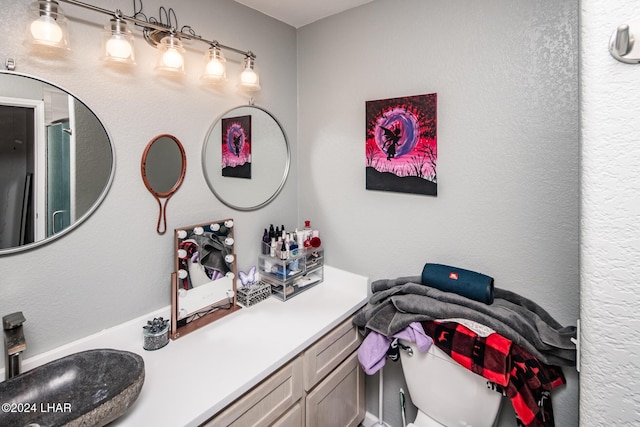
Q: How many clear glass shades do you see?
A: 5